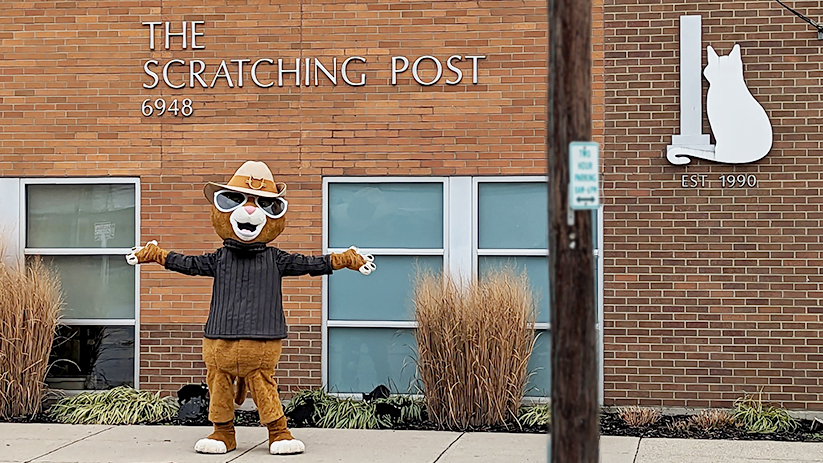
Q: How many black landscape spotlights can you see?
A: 0